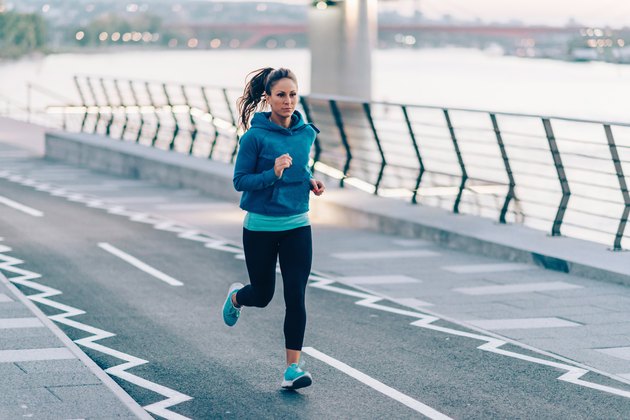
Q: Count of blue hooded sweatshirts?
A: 1